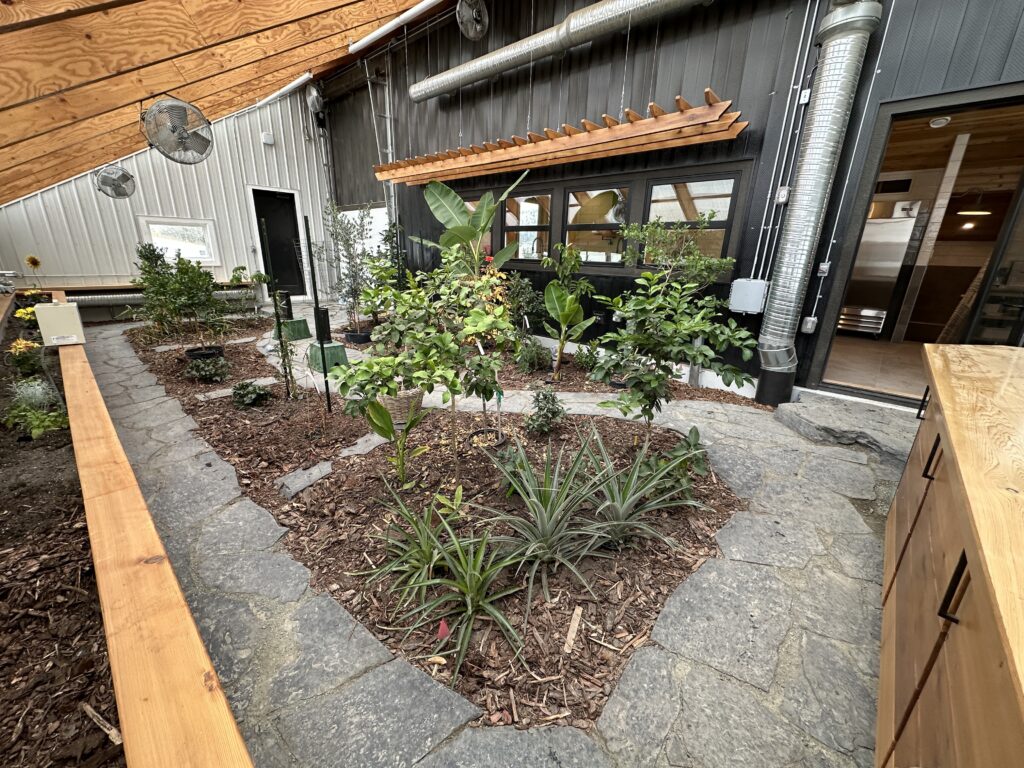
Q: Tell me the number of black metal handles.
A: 3